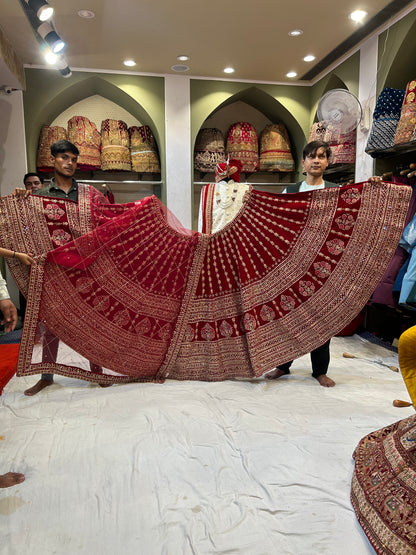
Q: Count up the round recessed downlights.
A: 8